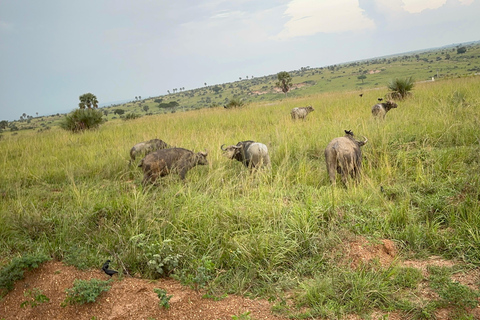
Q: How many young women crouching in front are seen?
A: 0